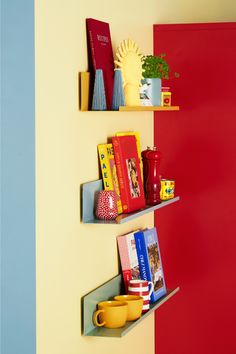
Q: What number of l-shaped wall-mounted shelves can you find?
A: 3